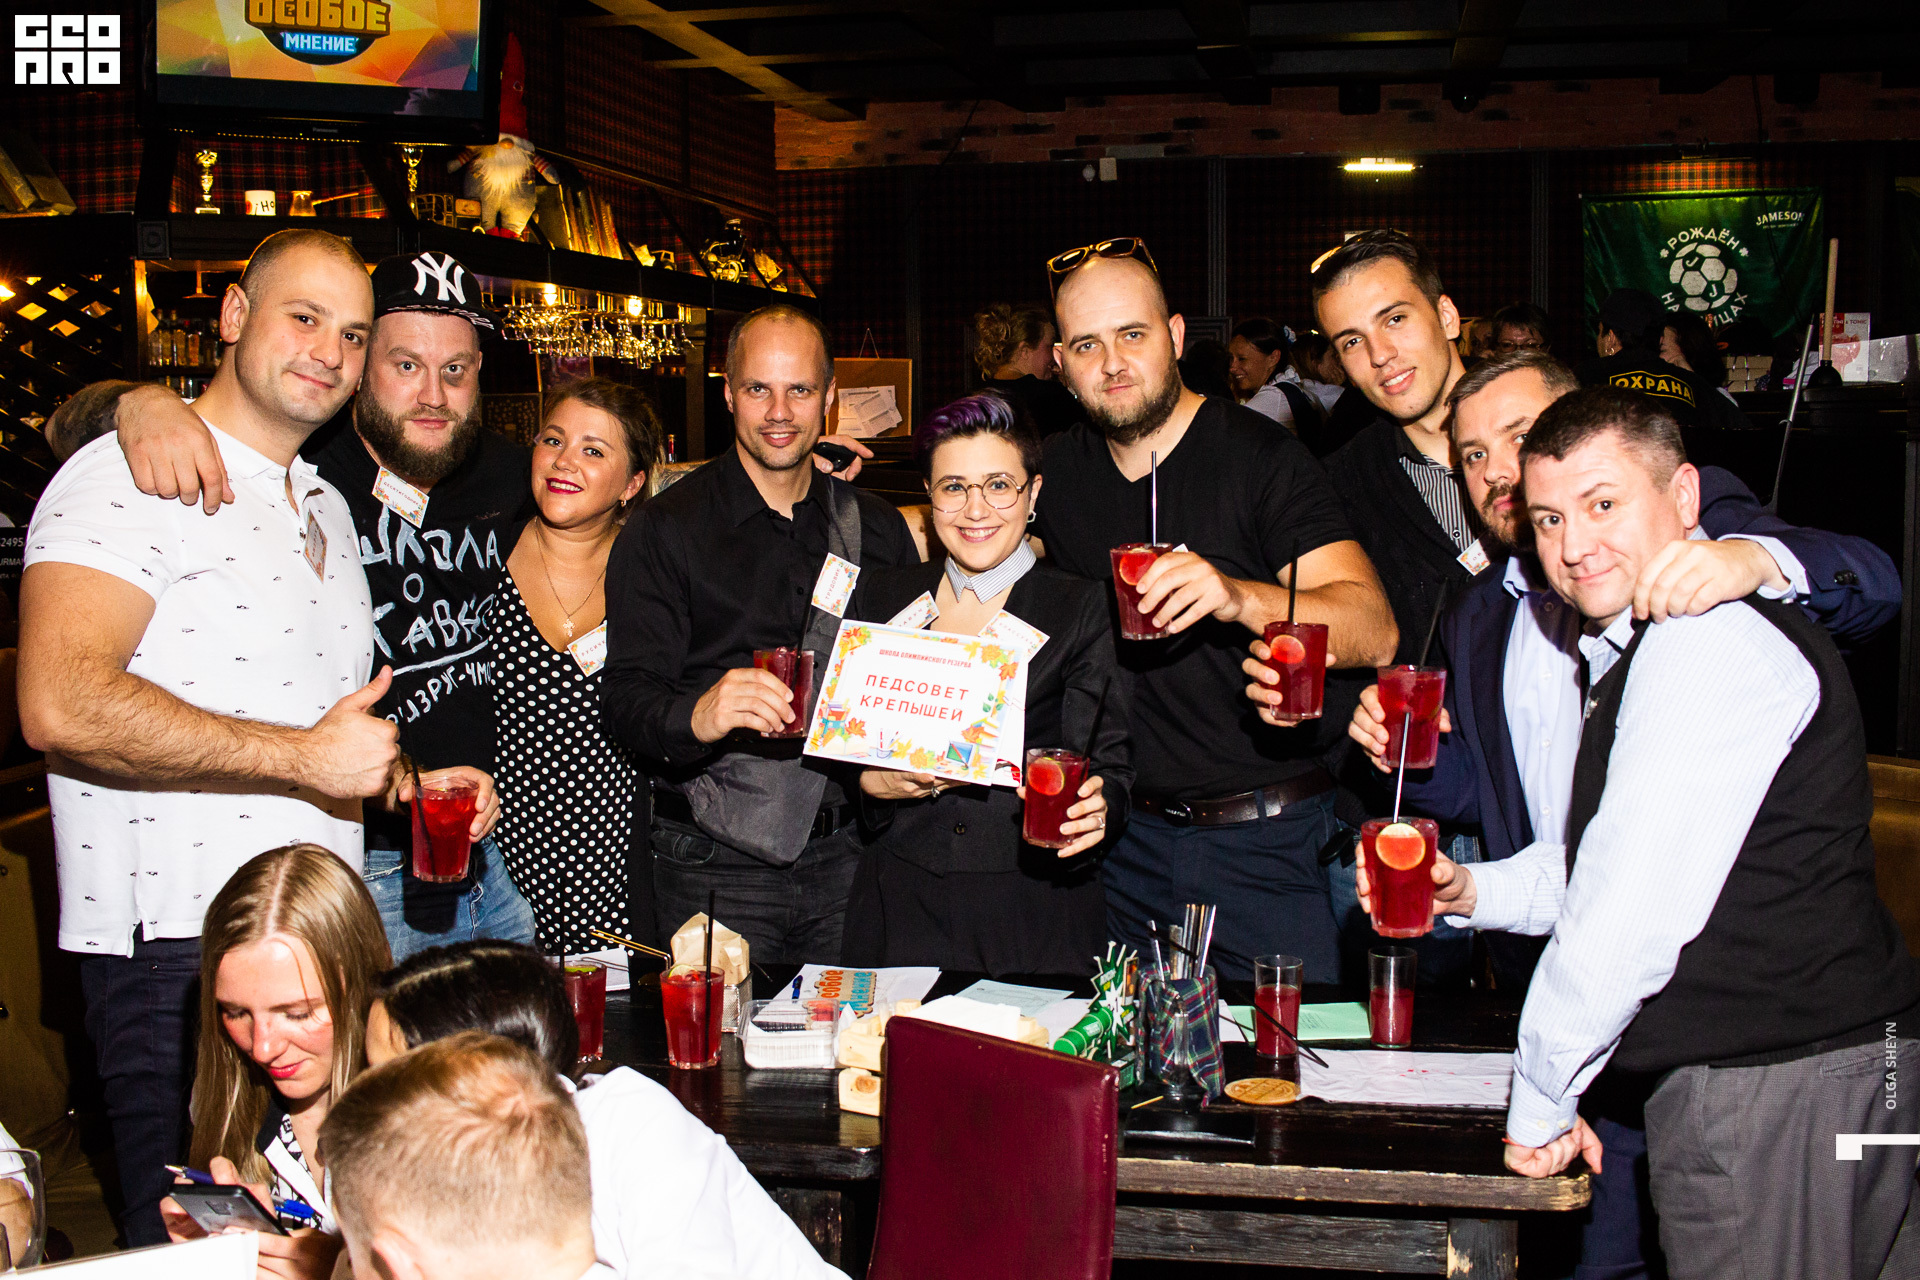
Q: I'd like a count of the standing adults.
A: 9